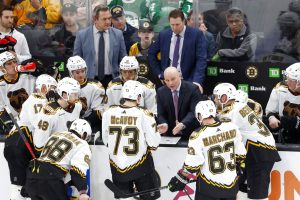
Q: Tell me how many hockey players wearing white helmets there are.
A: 11